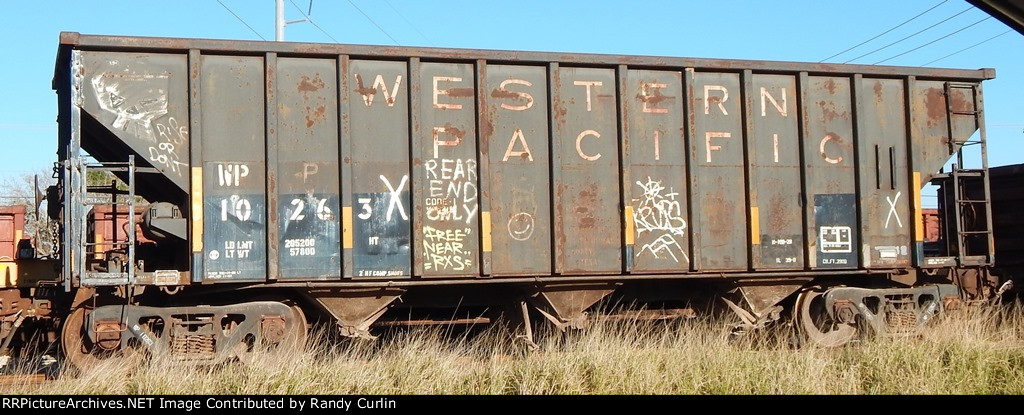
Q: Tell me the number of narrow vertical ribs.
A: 12